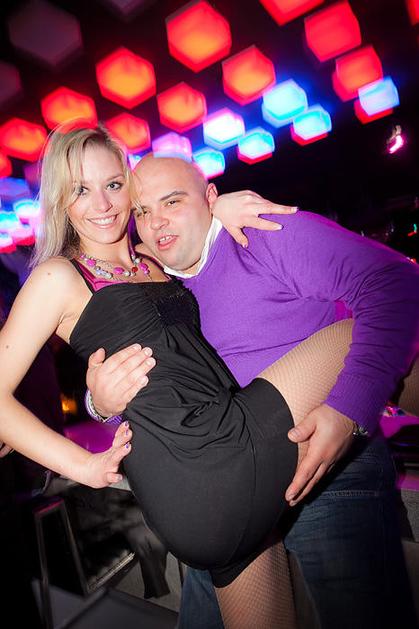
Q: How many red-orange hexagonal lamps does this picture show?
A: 12